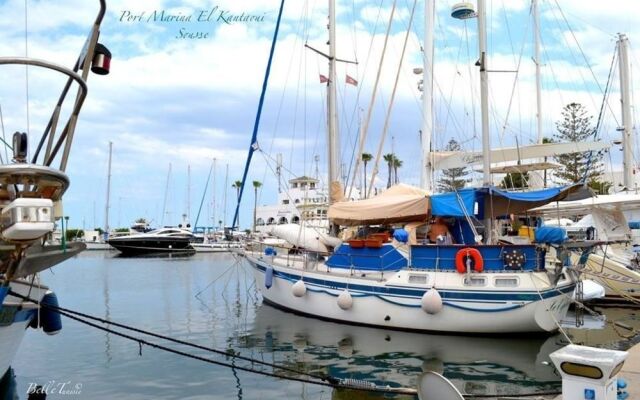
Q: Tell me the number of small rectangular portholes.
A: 3